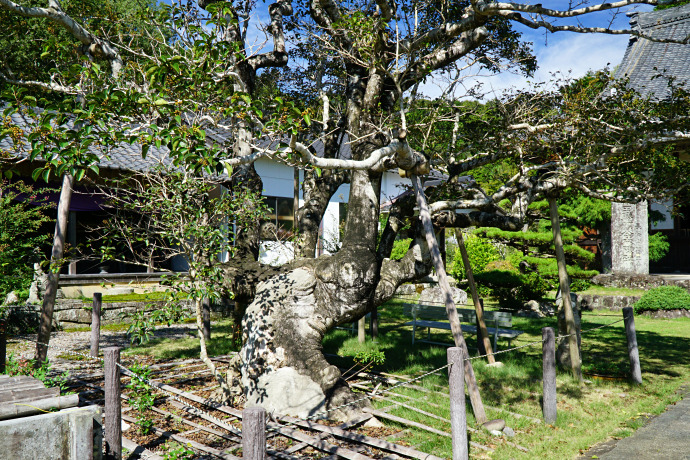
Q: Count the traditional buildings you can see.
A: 2